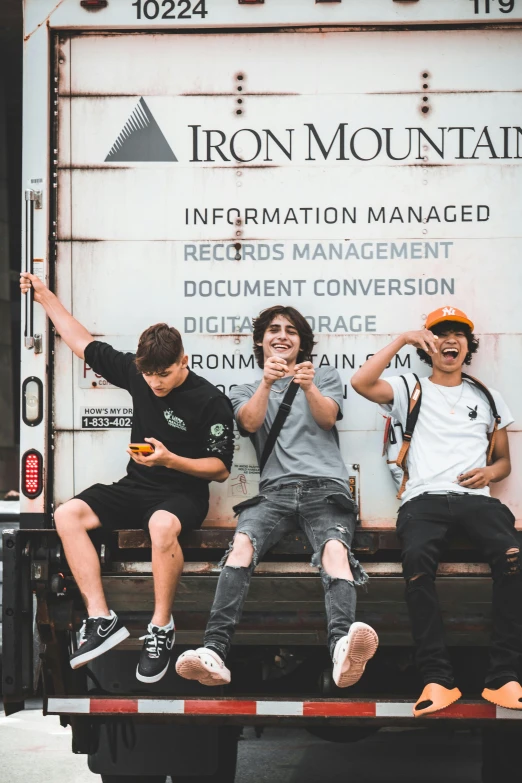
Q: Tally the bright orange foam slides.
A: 2